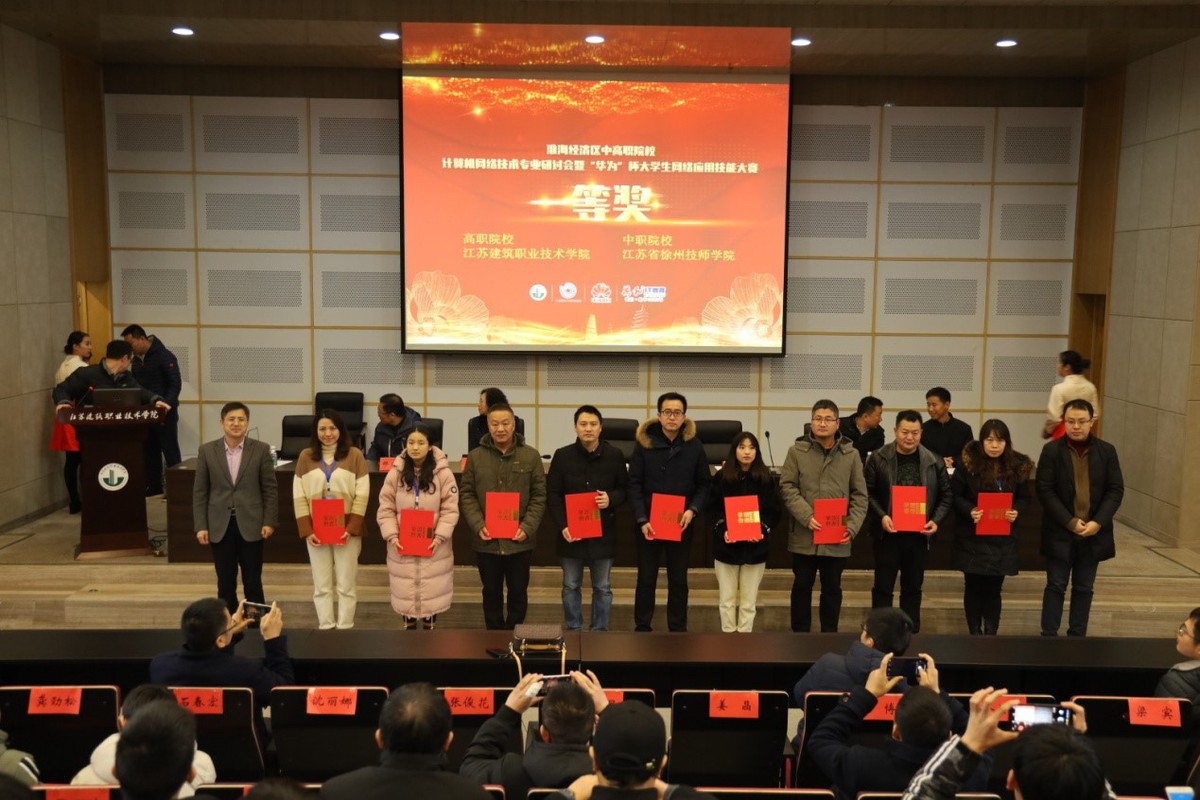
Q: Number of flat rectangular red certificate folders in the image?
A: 9